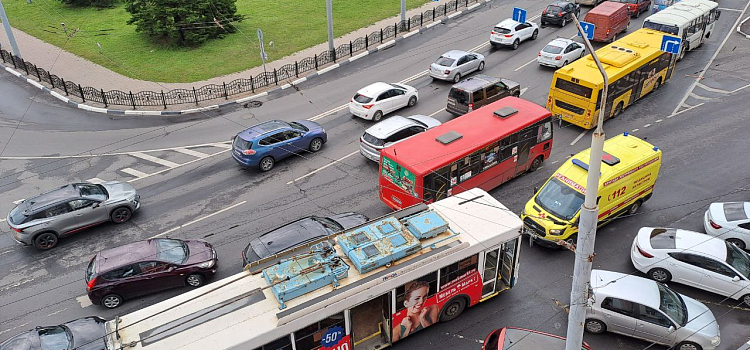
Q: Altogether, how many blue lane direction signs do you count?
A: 3